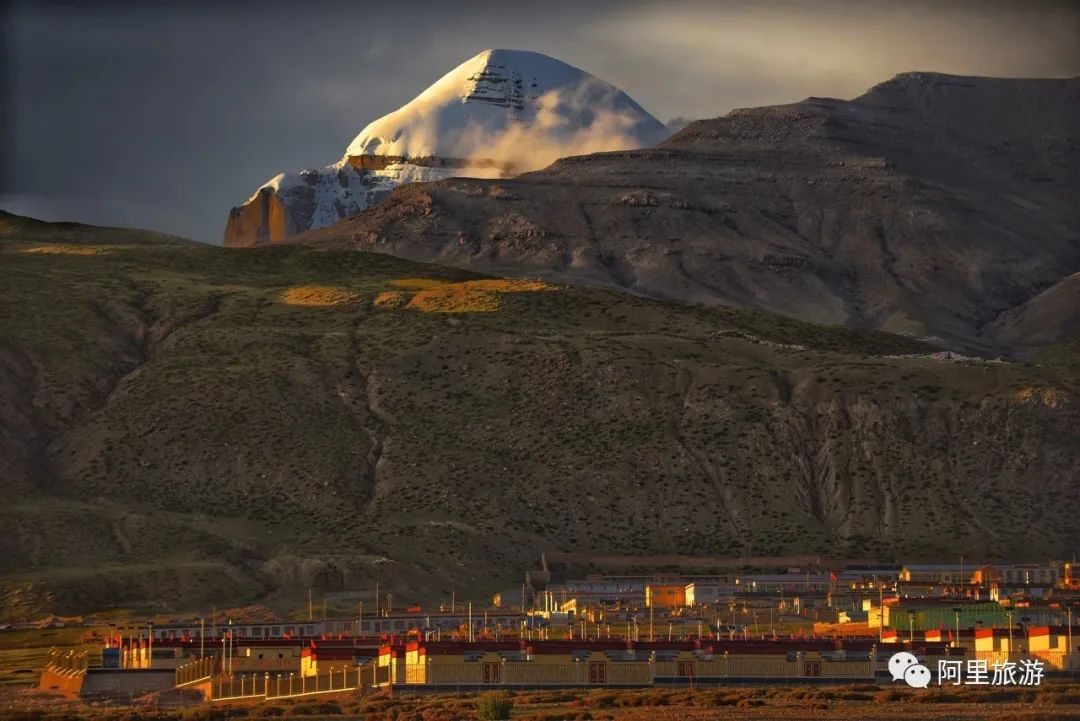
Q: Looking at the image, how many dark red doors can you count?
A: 4